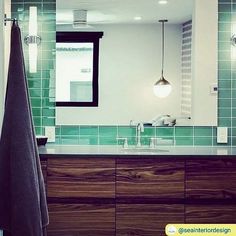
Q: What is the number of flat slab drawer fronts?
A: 6